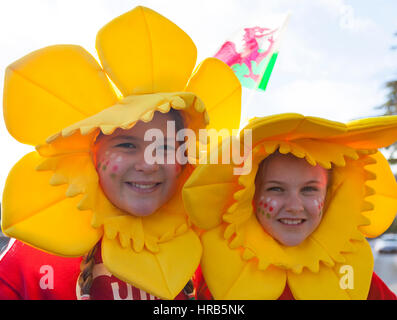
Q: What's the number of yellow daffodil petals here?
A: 11